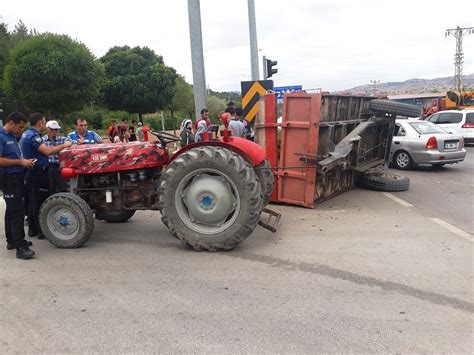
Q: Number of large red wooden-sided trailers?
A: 1